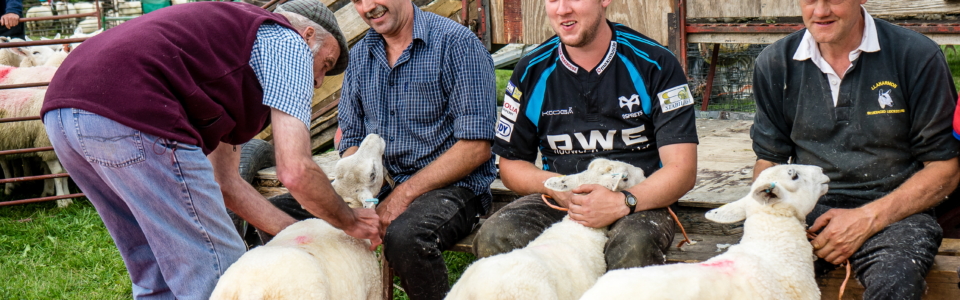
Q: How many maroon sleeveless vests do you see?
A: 1